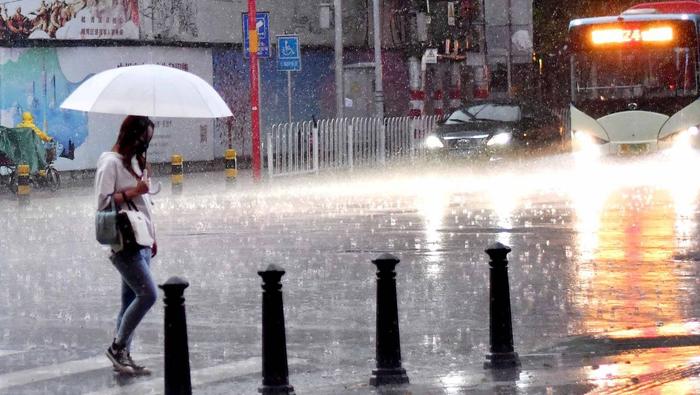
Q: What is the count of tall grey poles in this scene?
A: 2